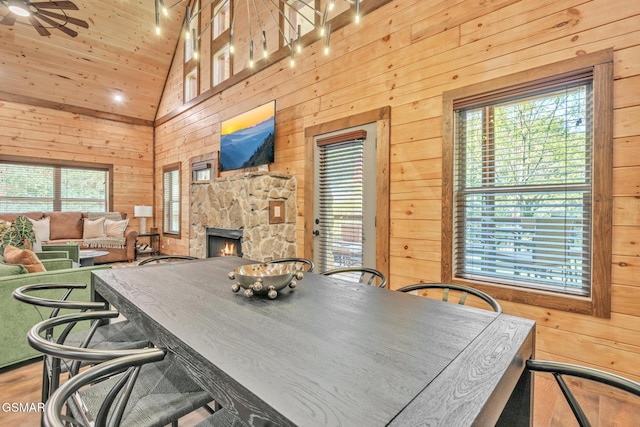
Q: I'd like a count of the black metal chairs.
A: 8